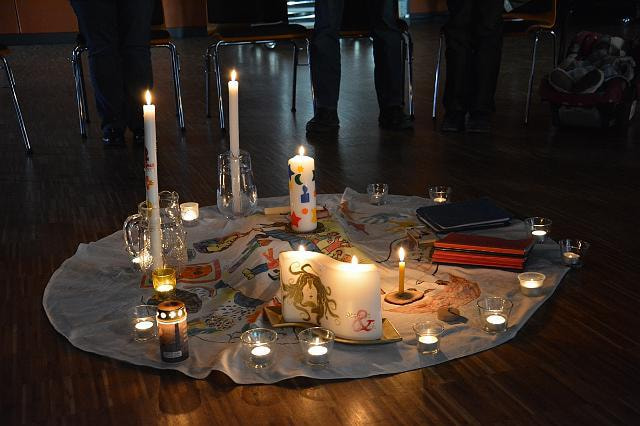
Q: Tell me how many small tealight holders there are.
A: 12